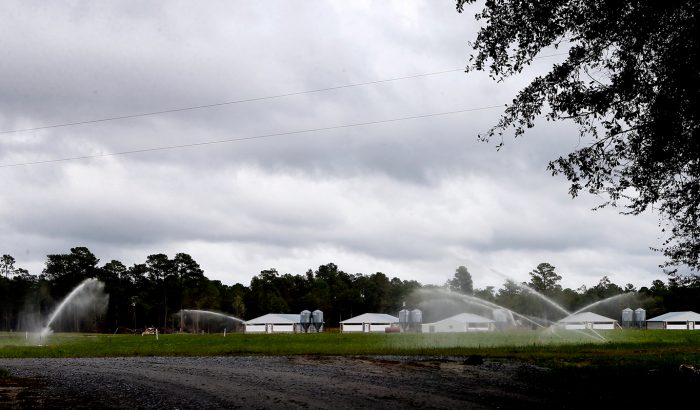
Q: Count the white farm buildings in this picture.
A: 5